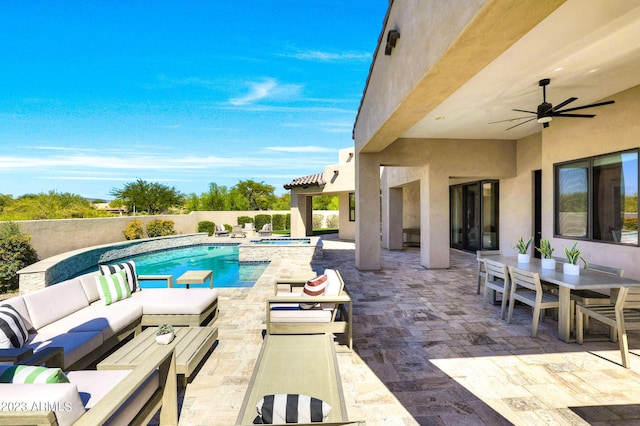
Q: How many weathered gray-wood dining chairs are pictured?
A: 6